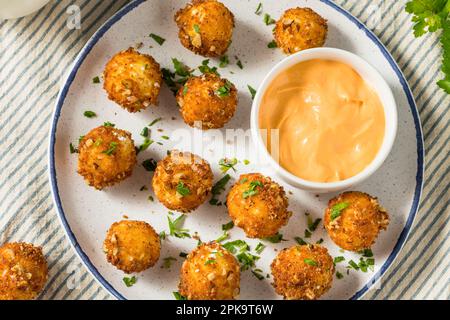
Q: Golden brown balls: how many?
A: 12